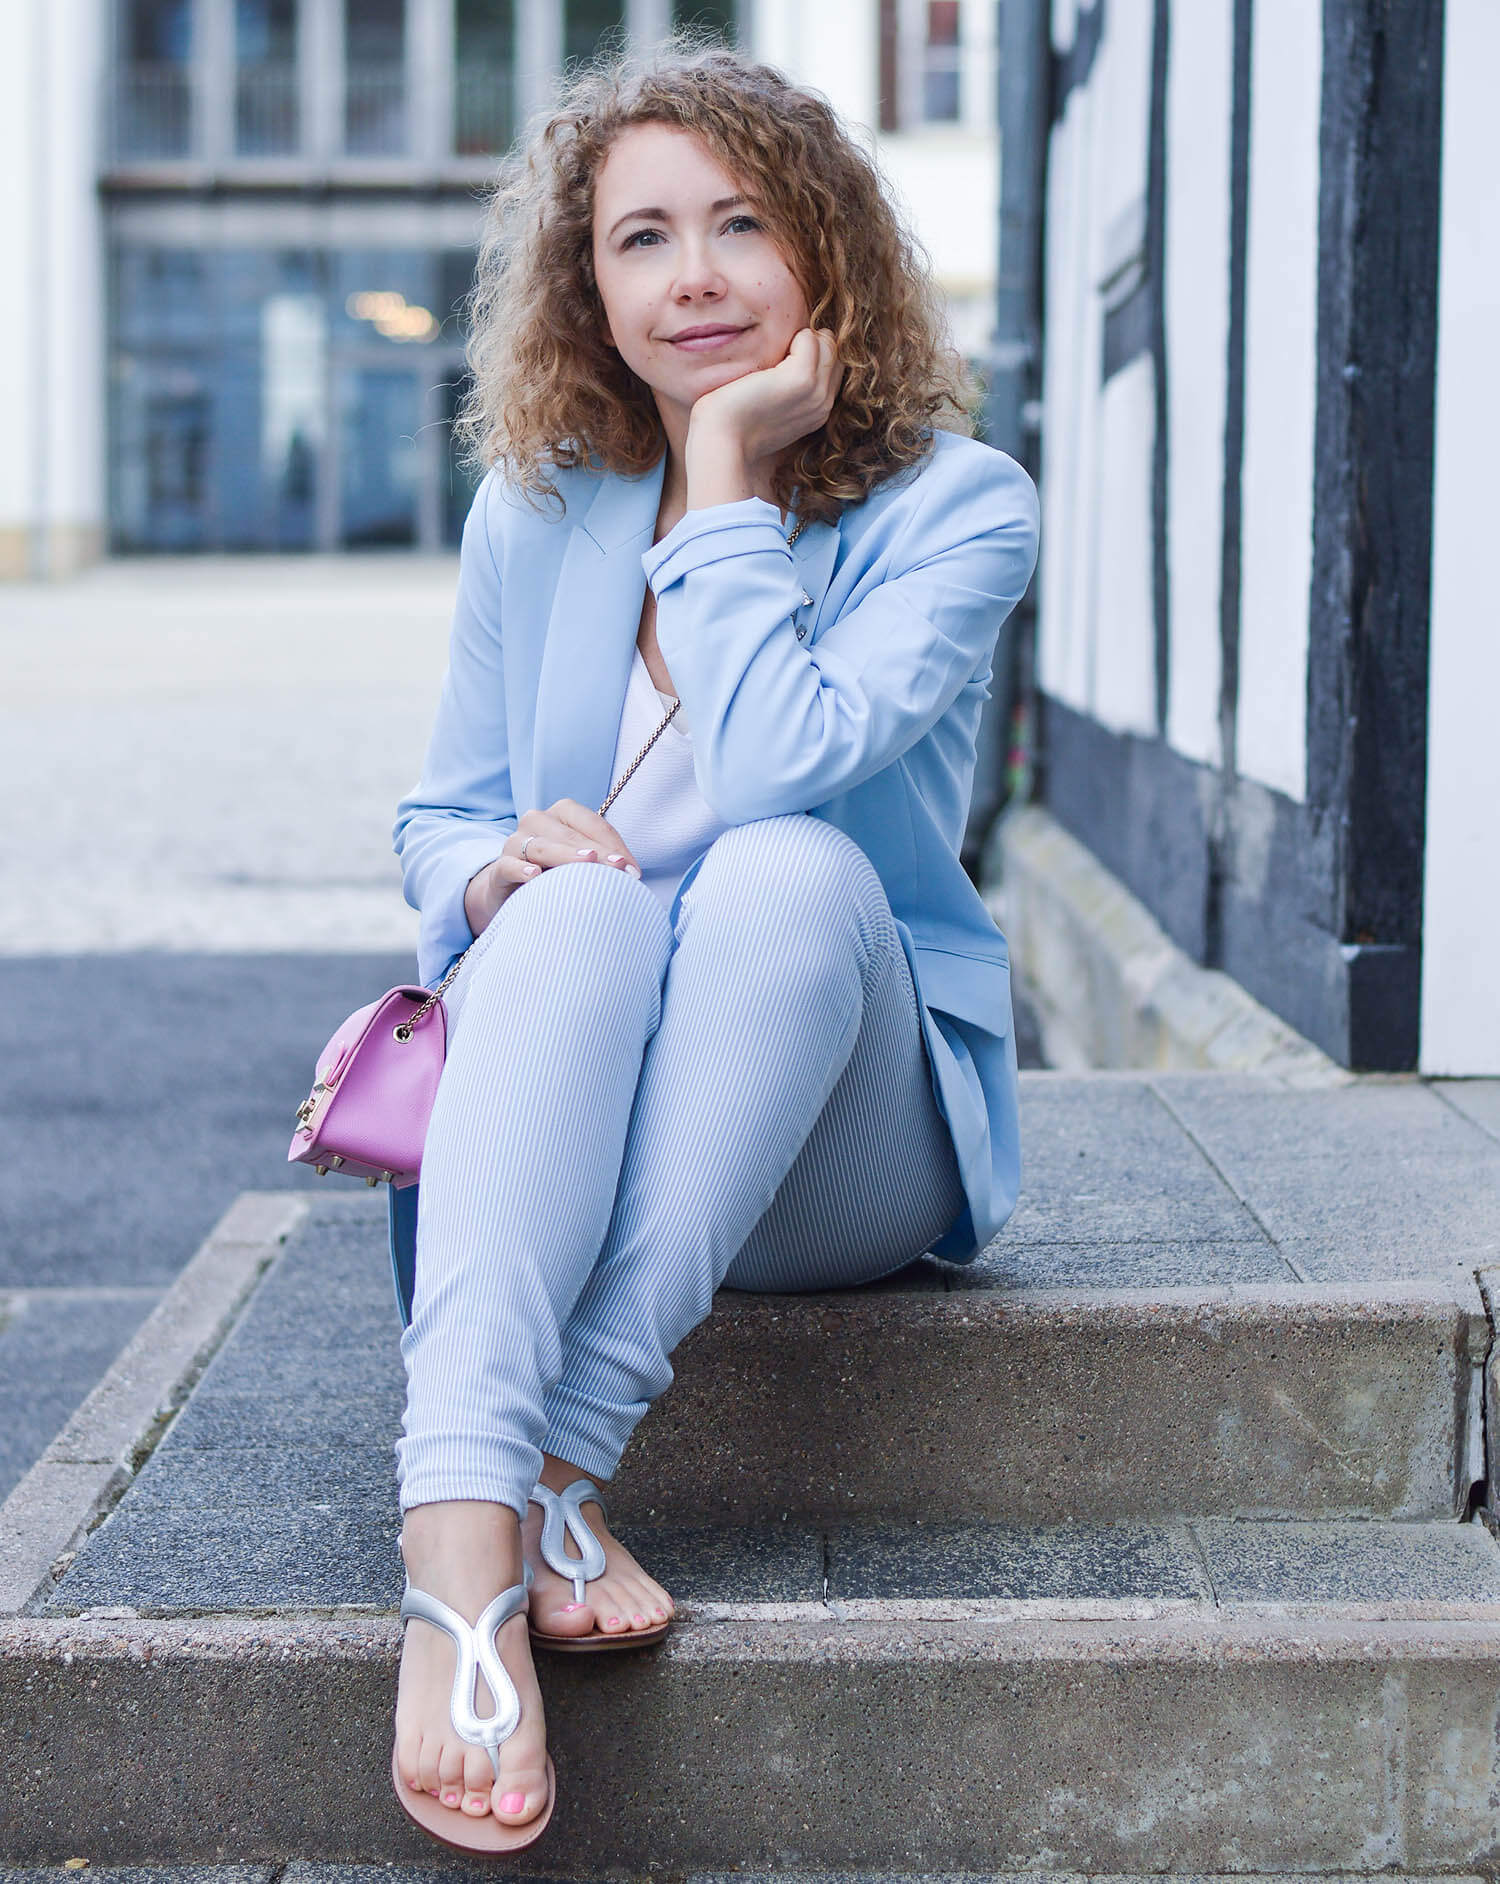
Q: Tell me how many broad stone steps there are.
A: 2